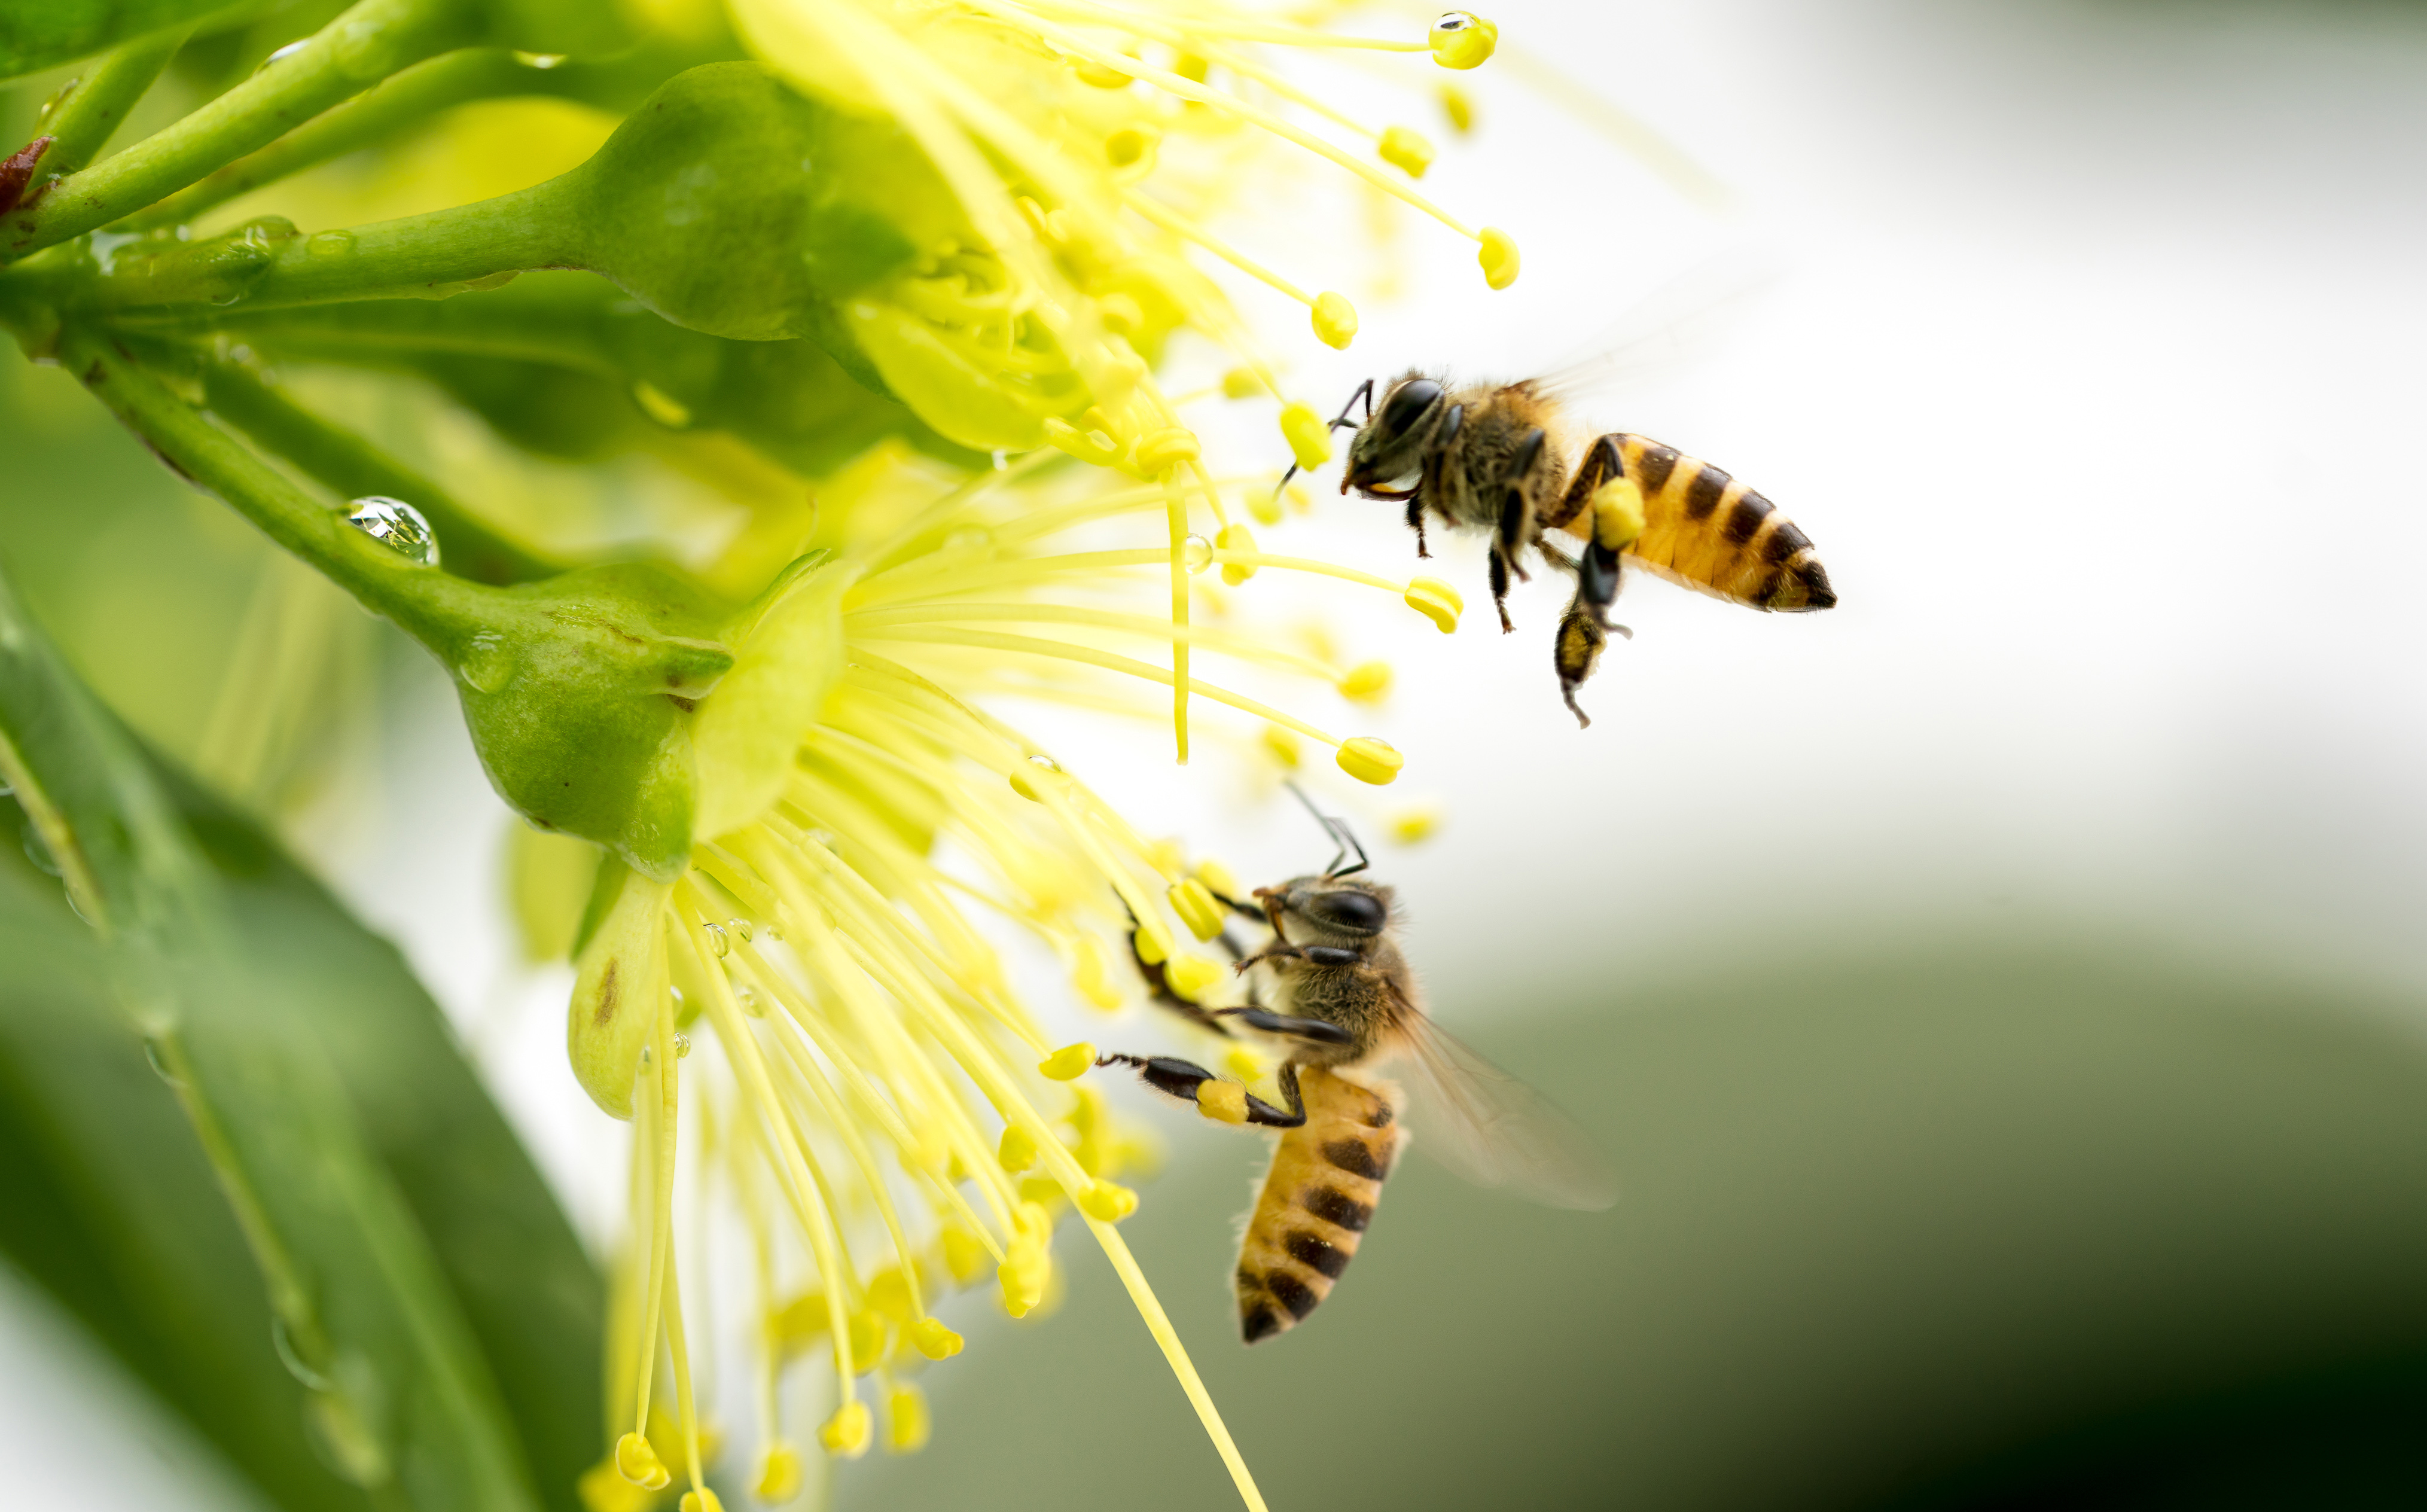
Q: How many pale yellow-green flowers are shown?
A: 2